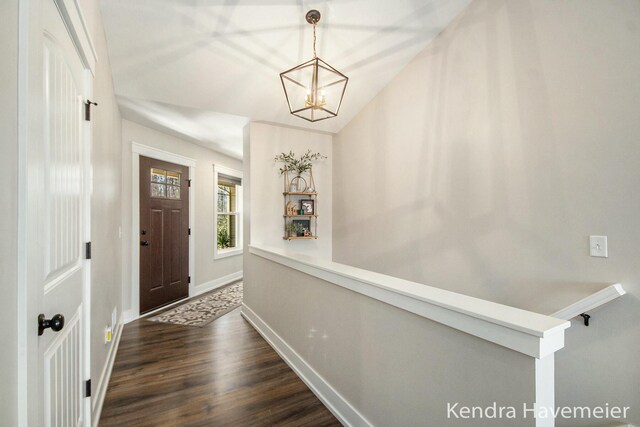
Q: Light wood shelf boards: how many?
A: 3